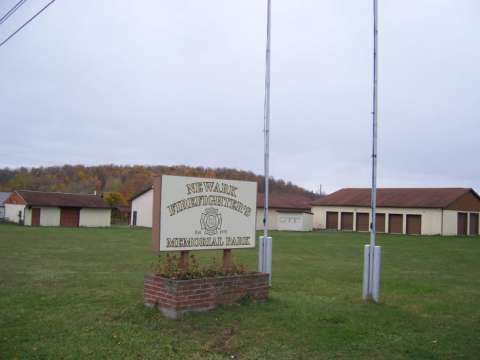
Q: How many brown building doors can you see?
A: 10